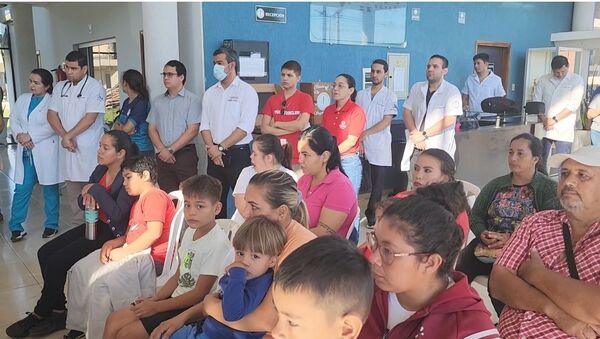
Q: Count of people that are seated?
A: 12